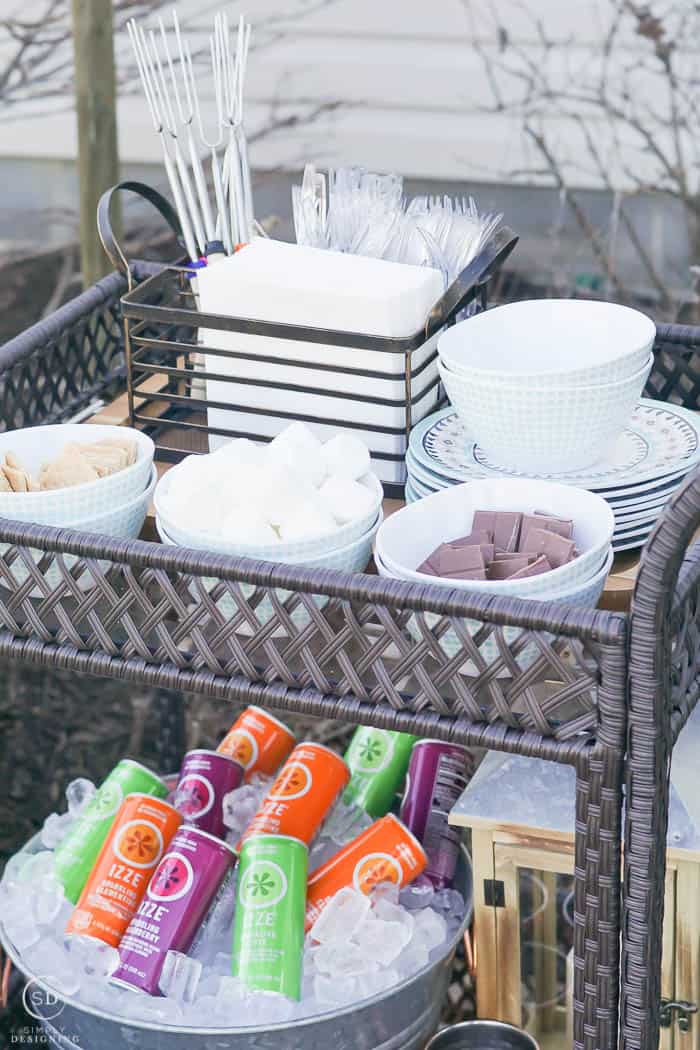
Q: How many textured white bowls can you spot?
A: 8